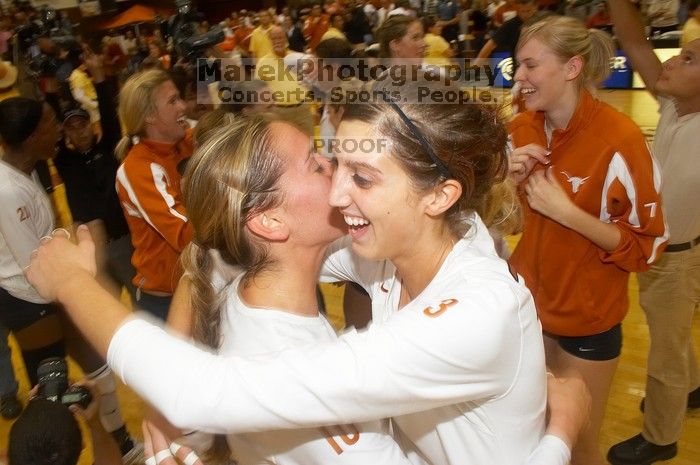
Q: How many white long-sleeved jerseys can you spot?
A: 3